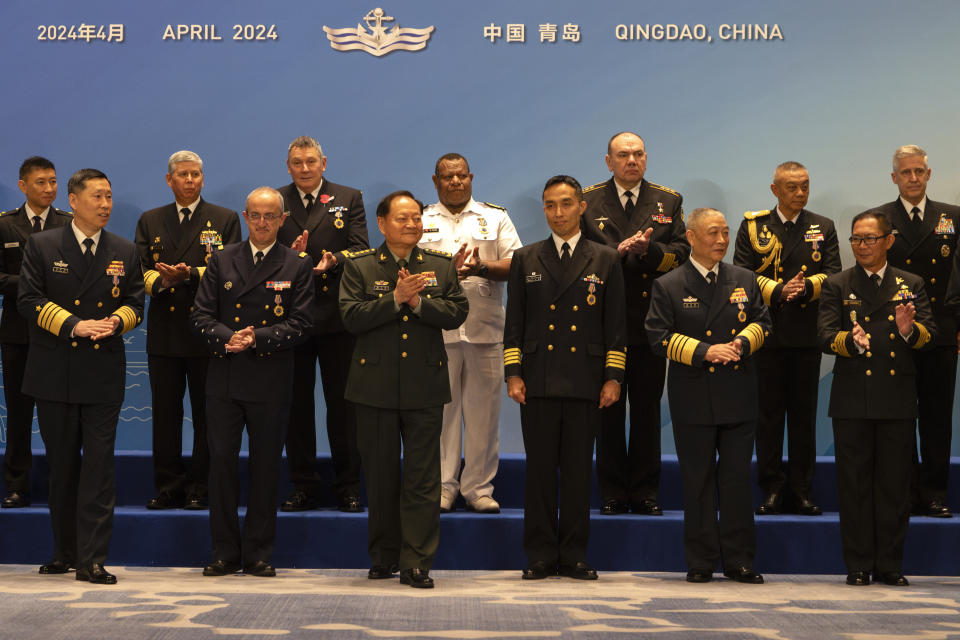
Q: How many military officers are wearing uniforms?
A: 13